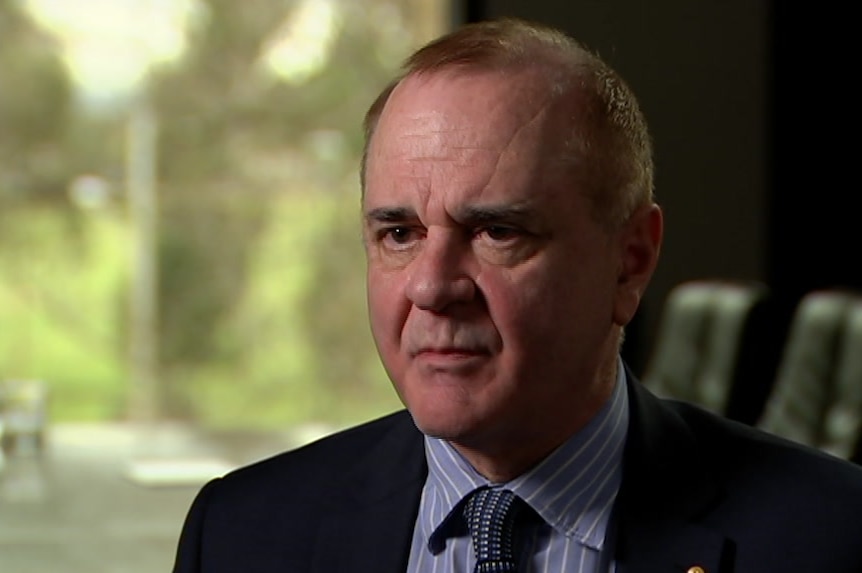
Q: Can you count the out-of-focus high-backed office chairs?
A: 2